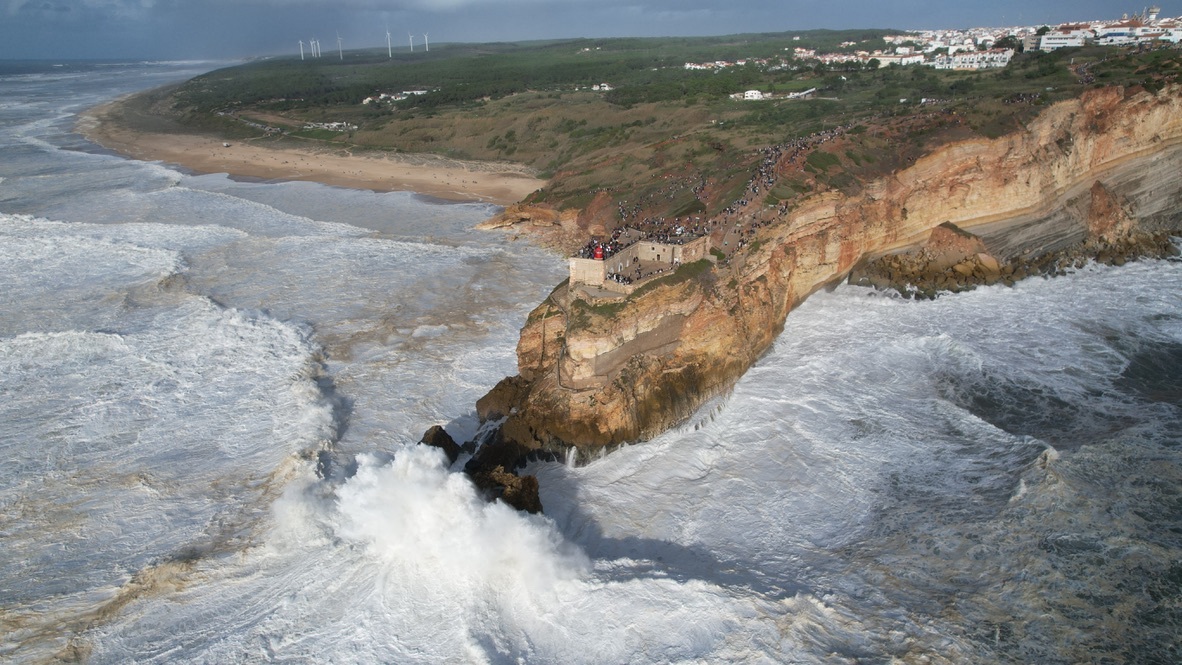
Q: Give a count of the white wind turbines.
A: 8